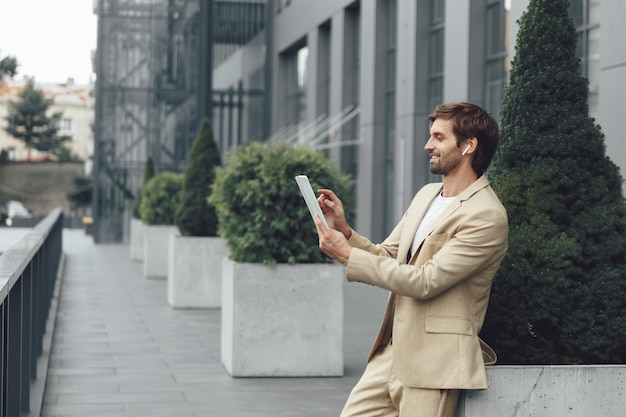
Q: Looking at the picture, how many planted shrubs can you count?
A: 5